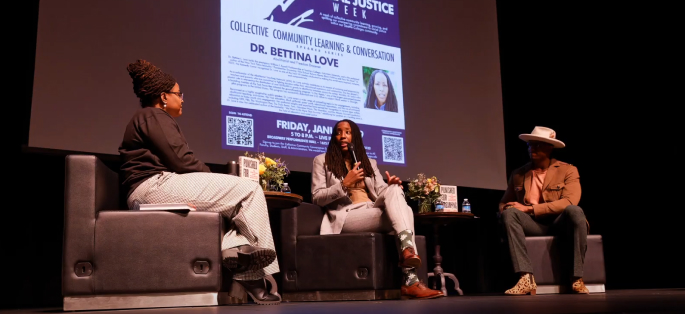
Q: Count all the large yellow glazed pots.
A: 0